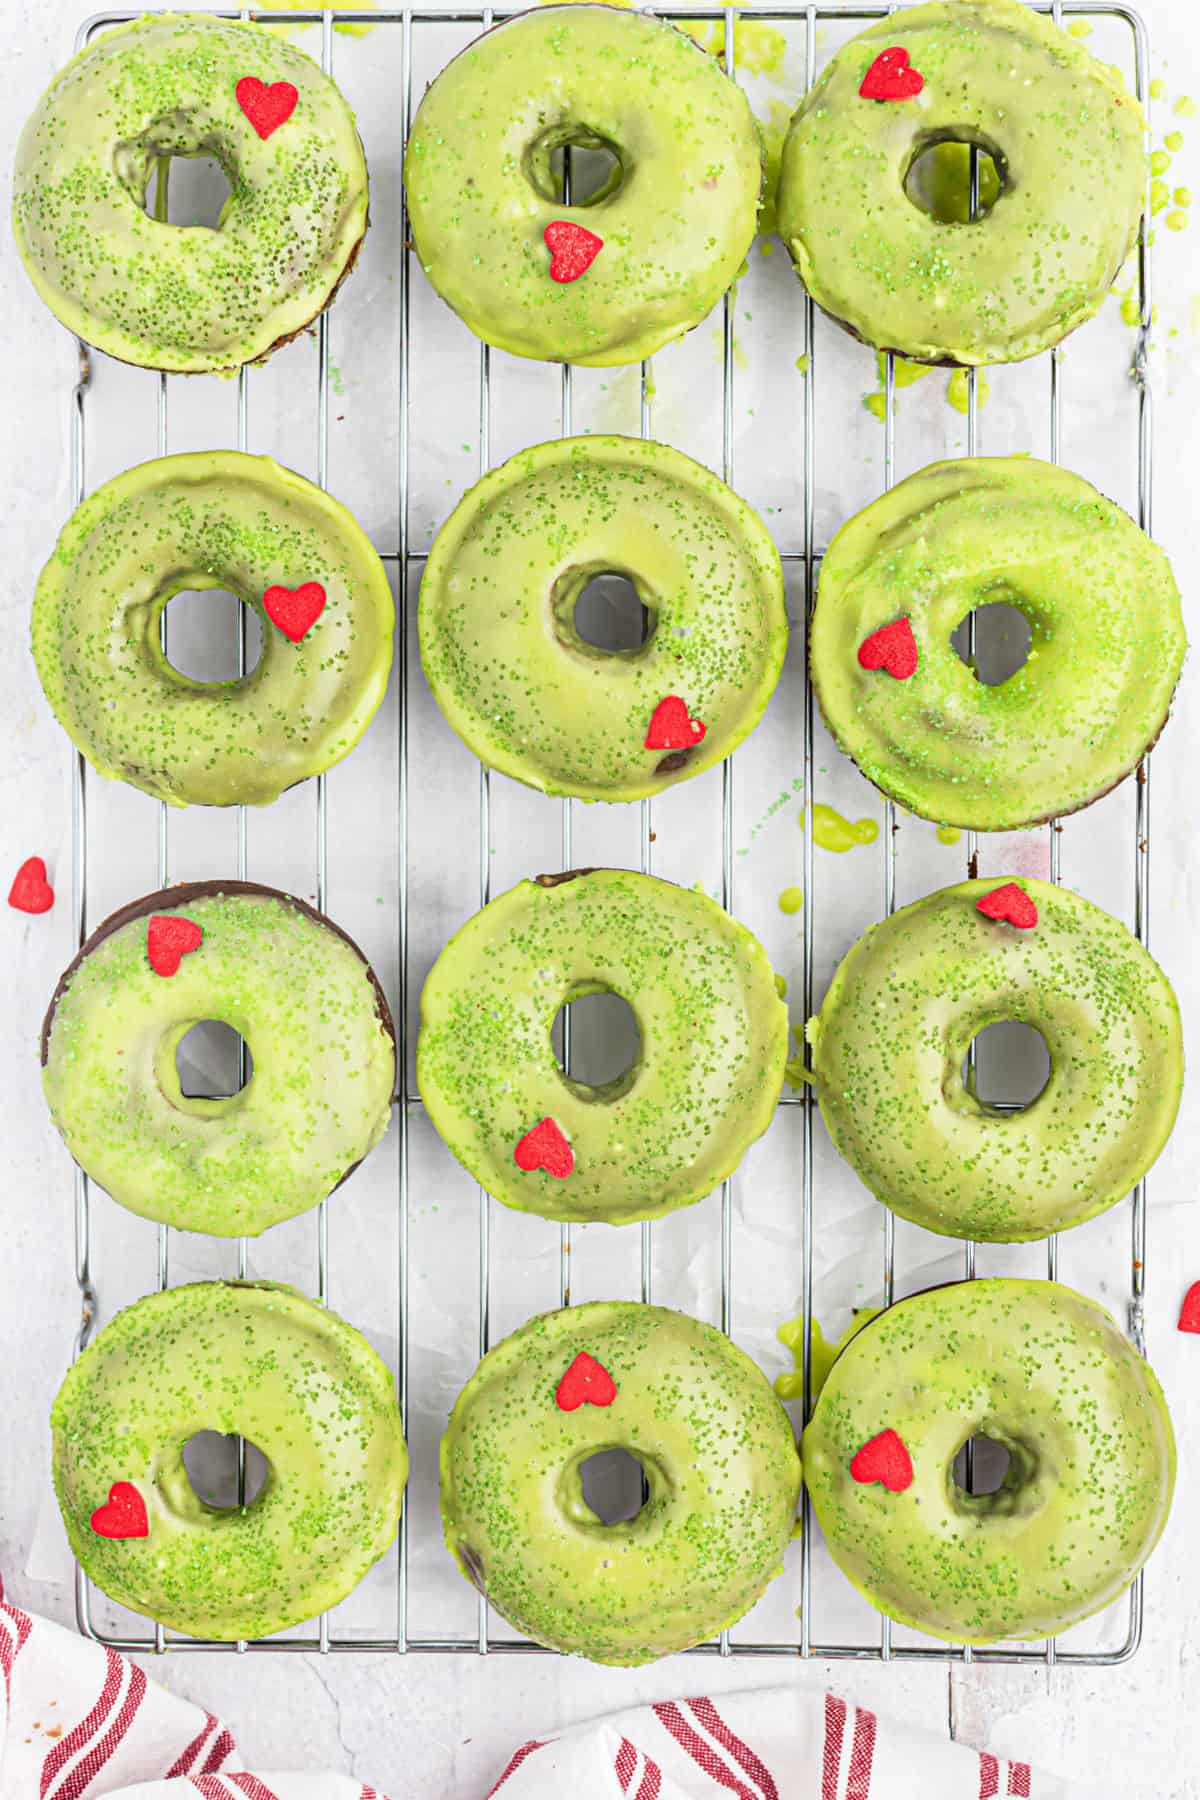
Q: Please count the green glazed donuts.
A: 12